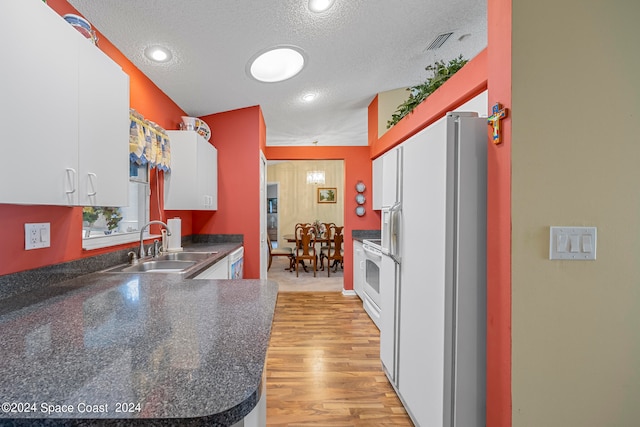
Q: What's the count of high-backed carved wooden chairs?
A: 5